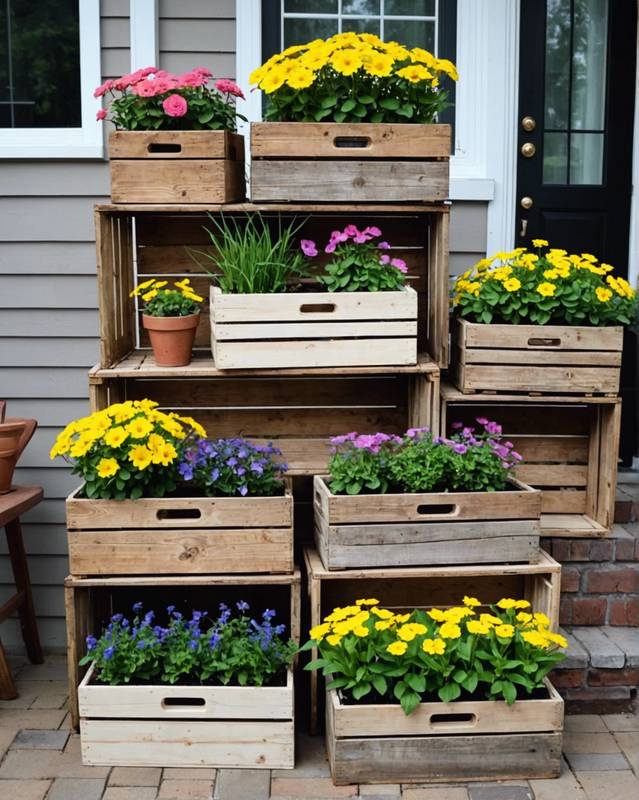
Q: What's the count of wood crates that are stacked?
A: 13